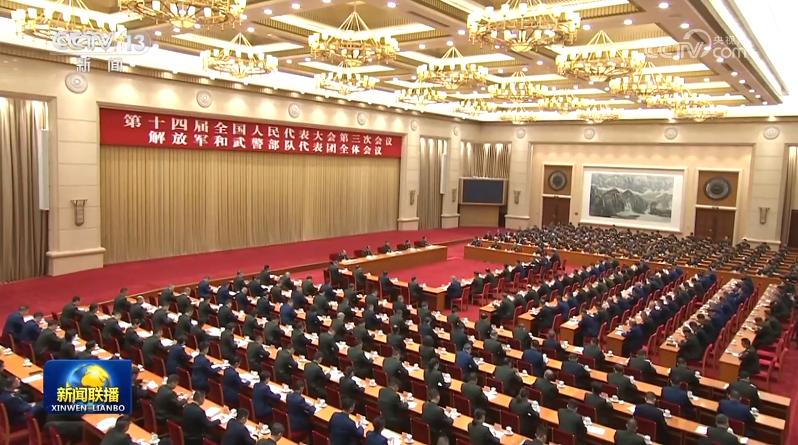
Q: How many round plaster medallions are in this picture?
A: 10